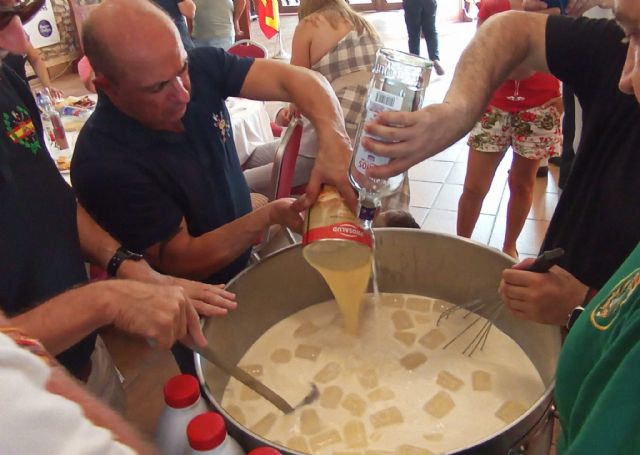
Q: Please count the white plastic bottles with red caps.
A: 3